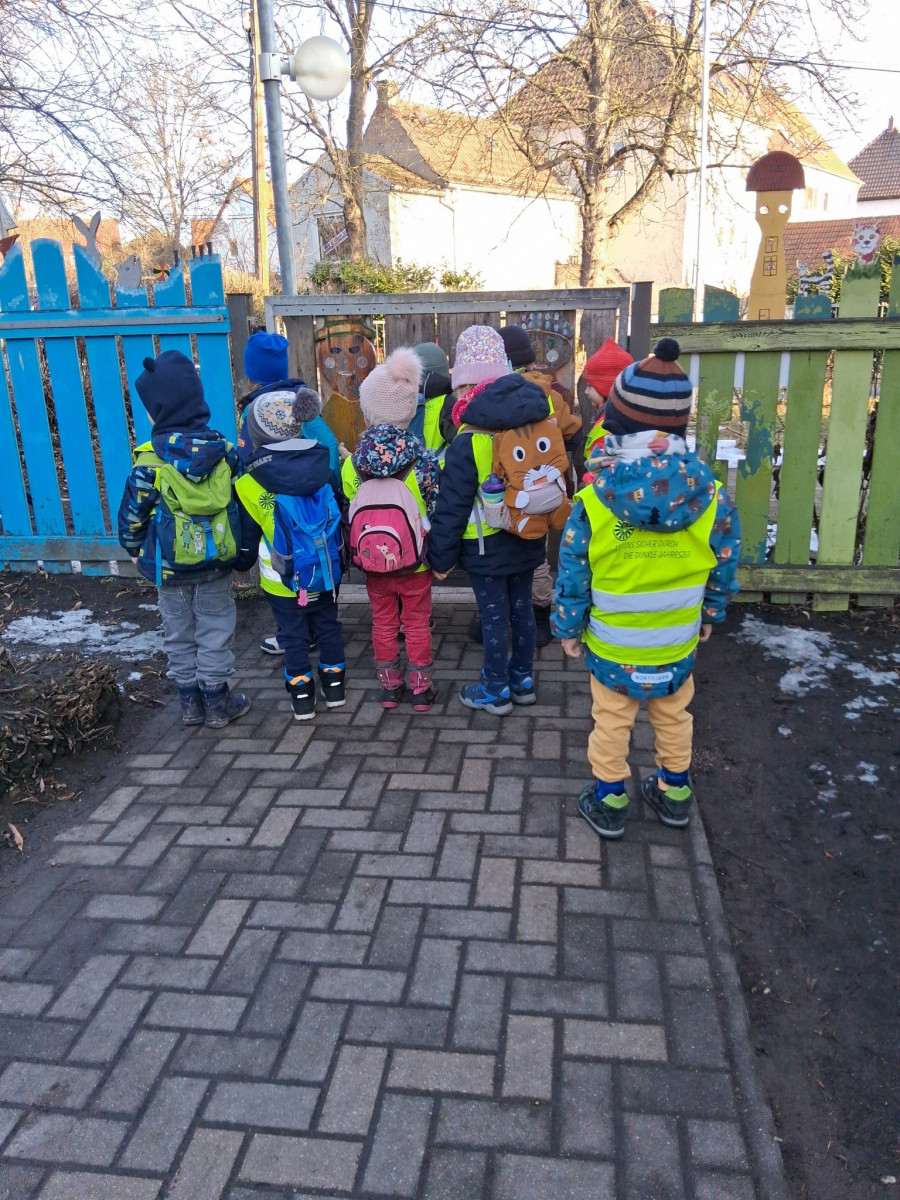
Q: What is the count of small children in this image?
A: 9